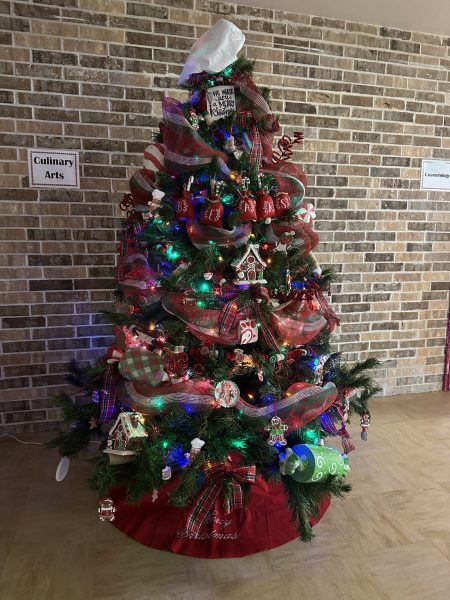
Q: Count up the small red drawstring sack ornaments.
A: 5